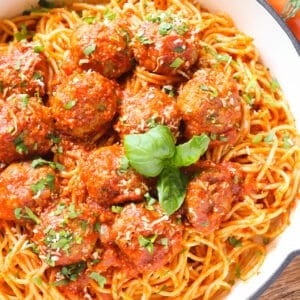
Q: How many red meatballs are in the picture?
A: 12